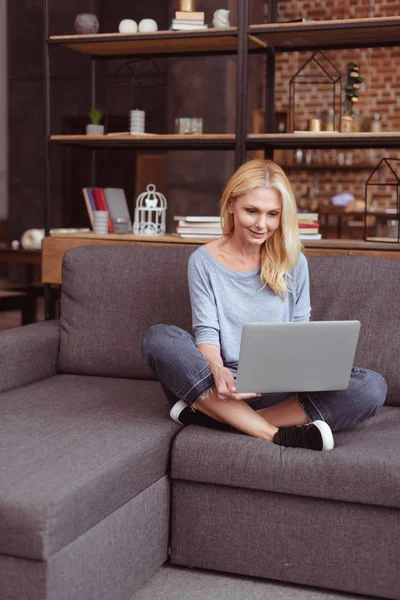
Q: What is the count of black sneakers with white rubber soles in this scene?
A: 2